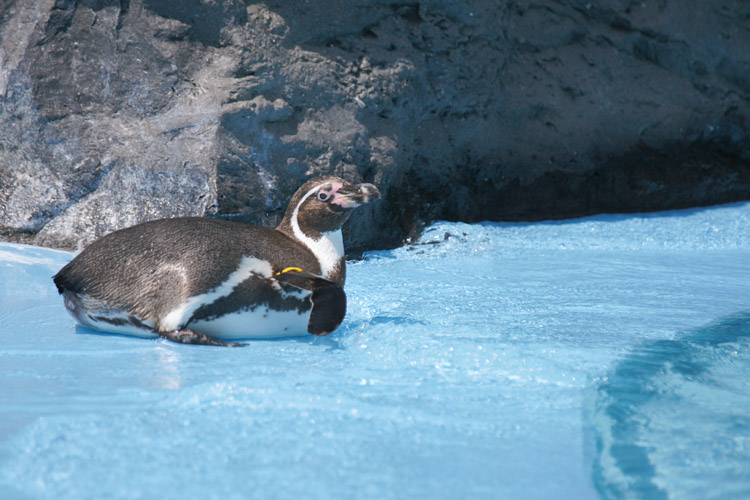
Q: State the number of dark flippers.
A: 1